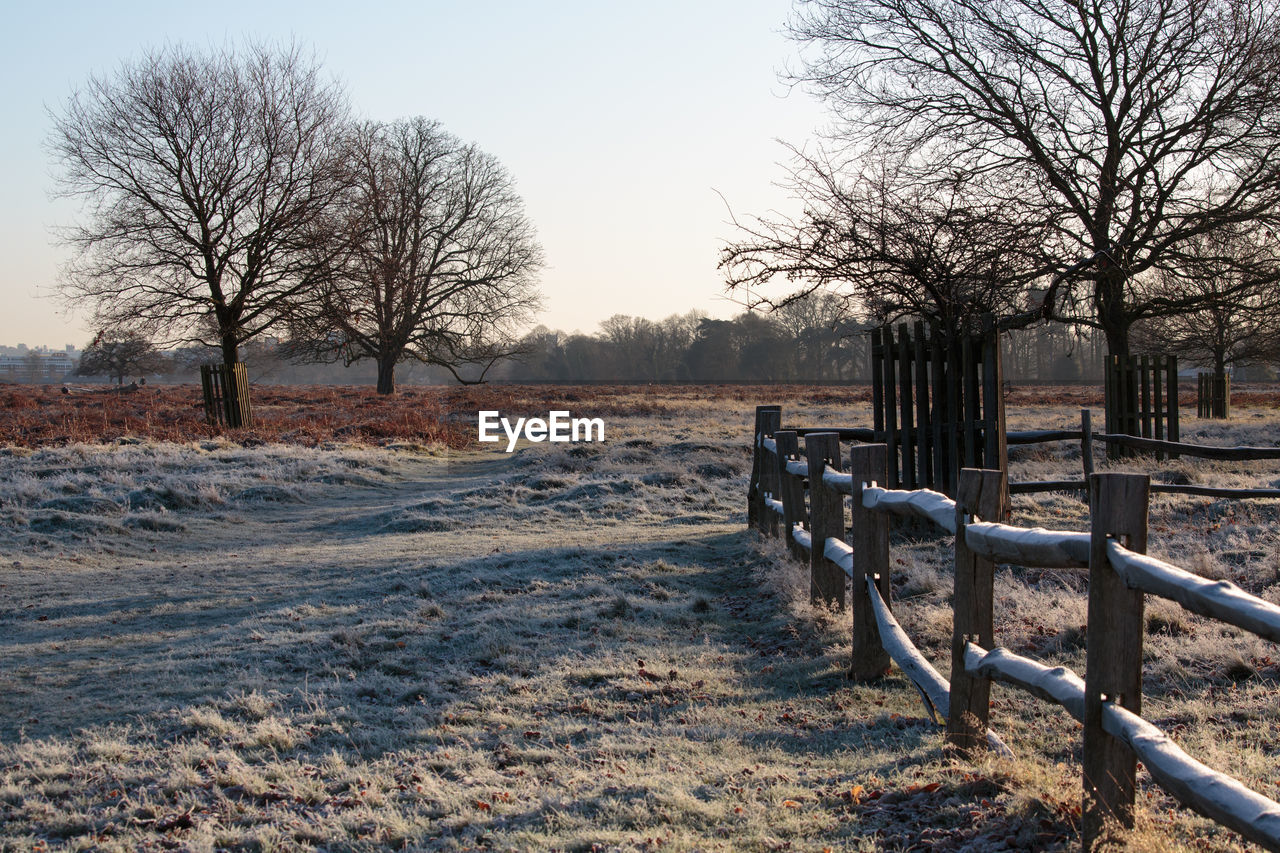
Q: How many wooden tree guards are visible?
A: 4